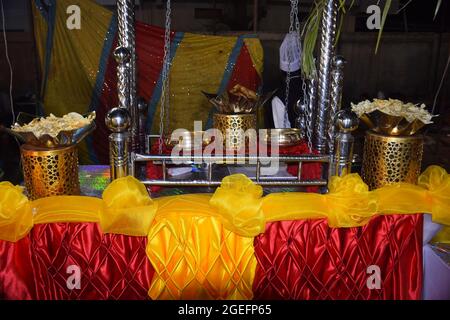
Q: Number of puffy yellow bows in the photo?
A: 5